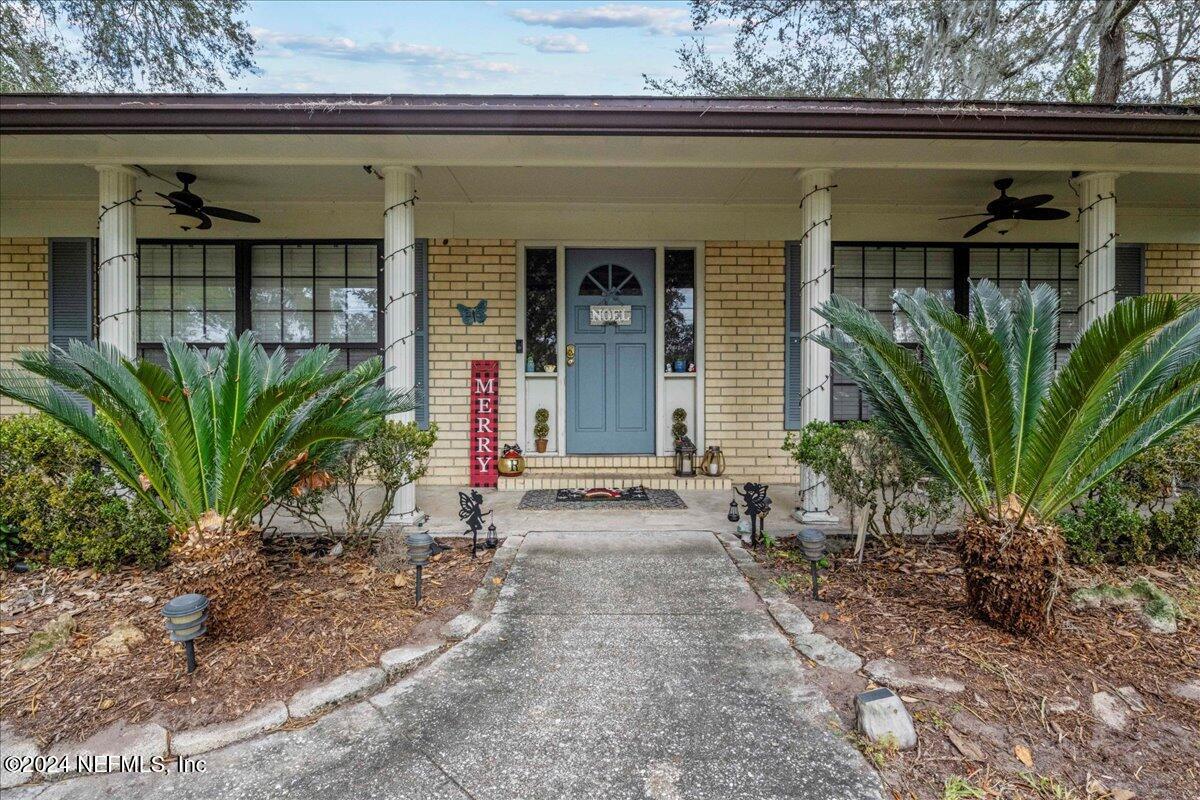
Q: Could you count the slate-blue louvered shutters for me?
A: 4